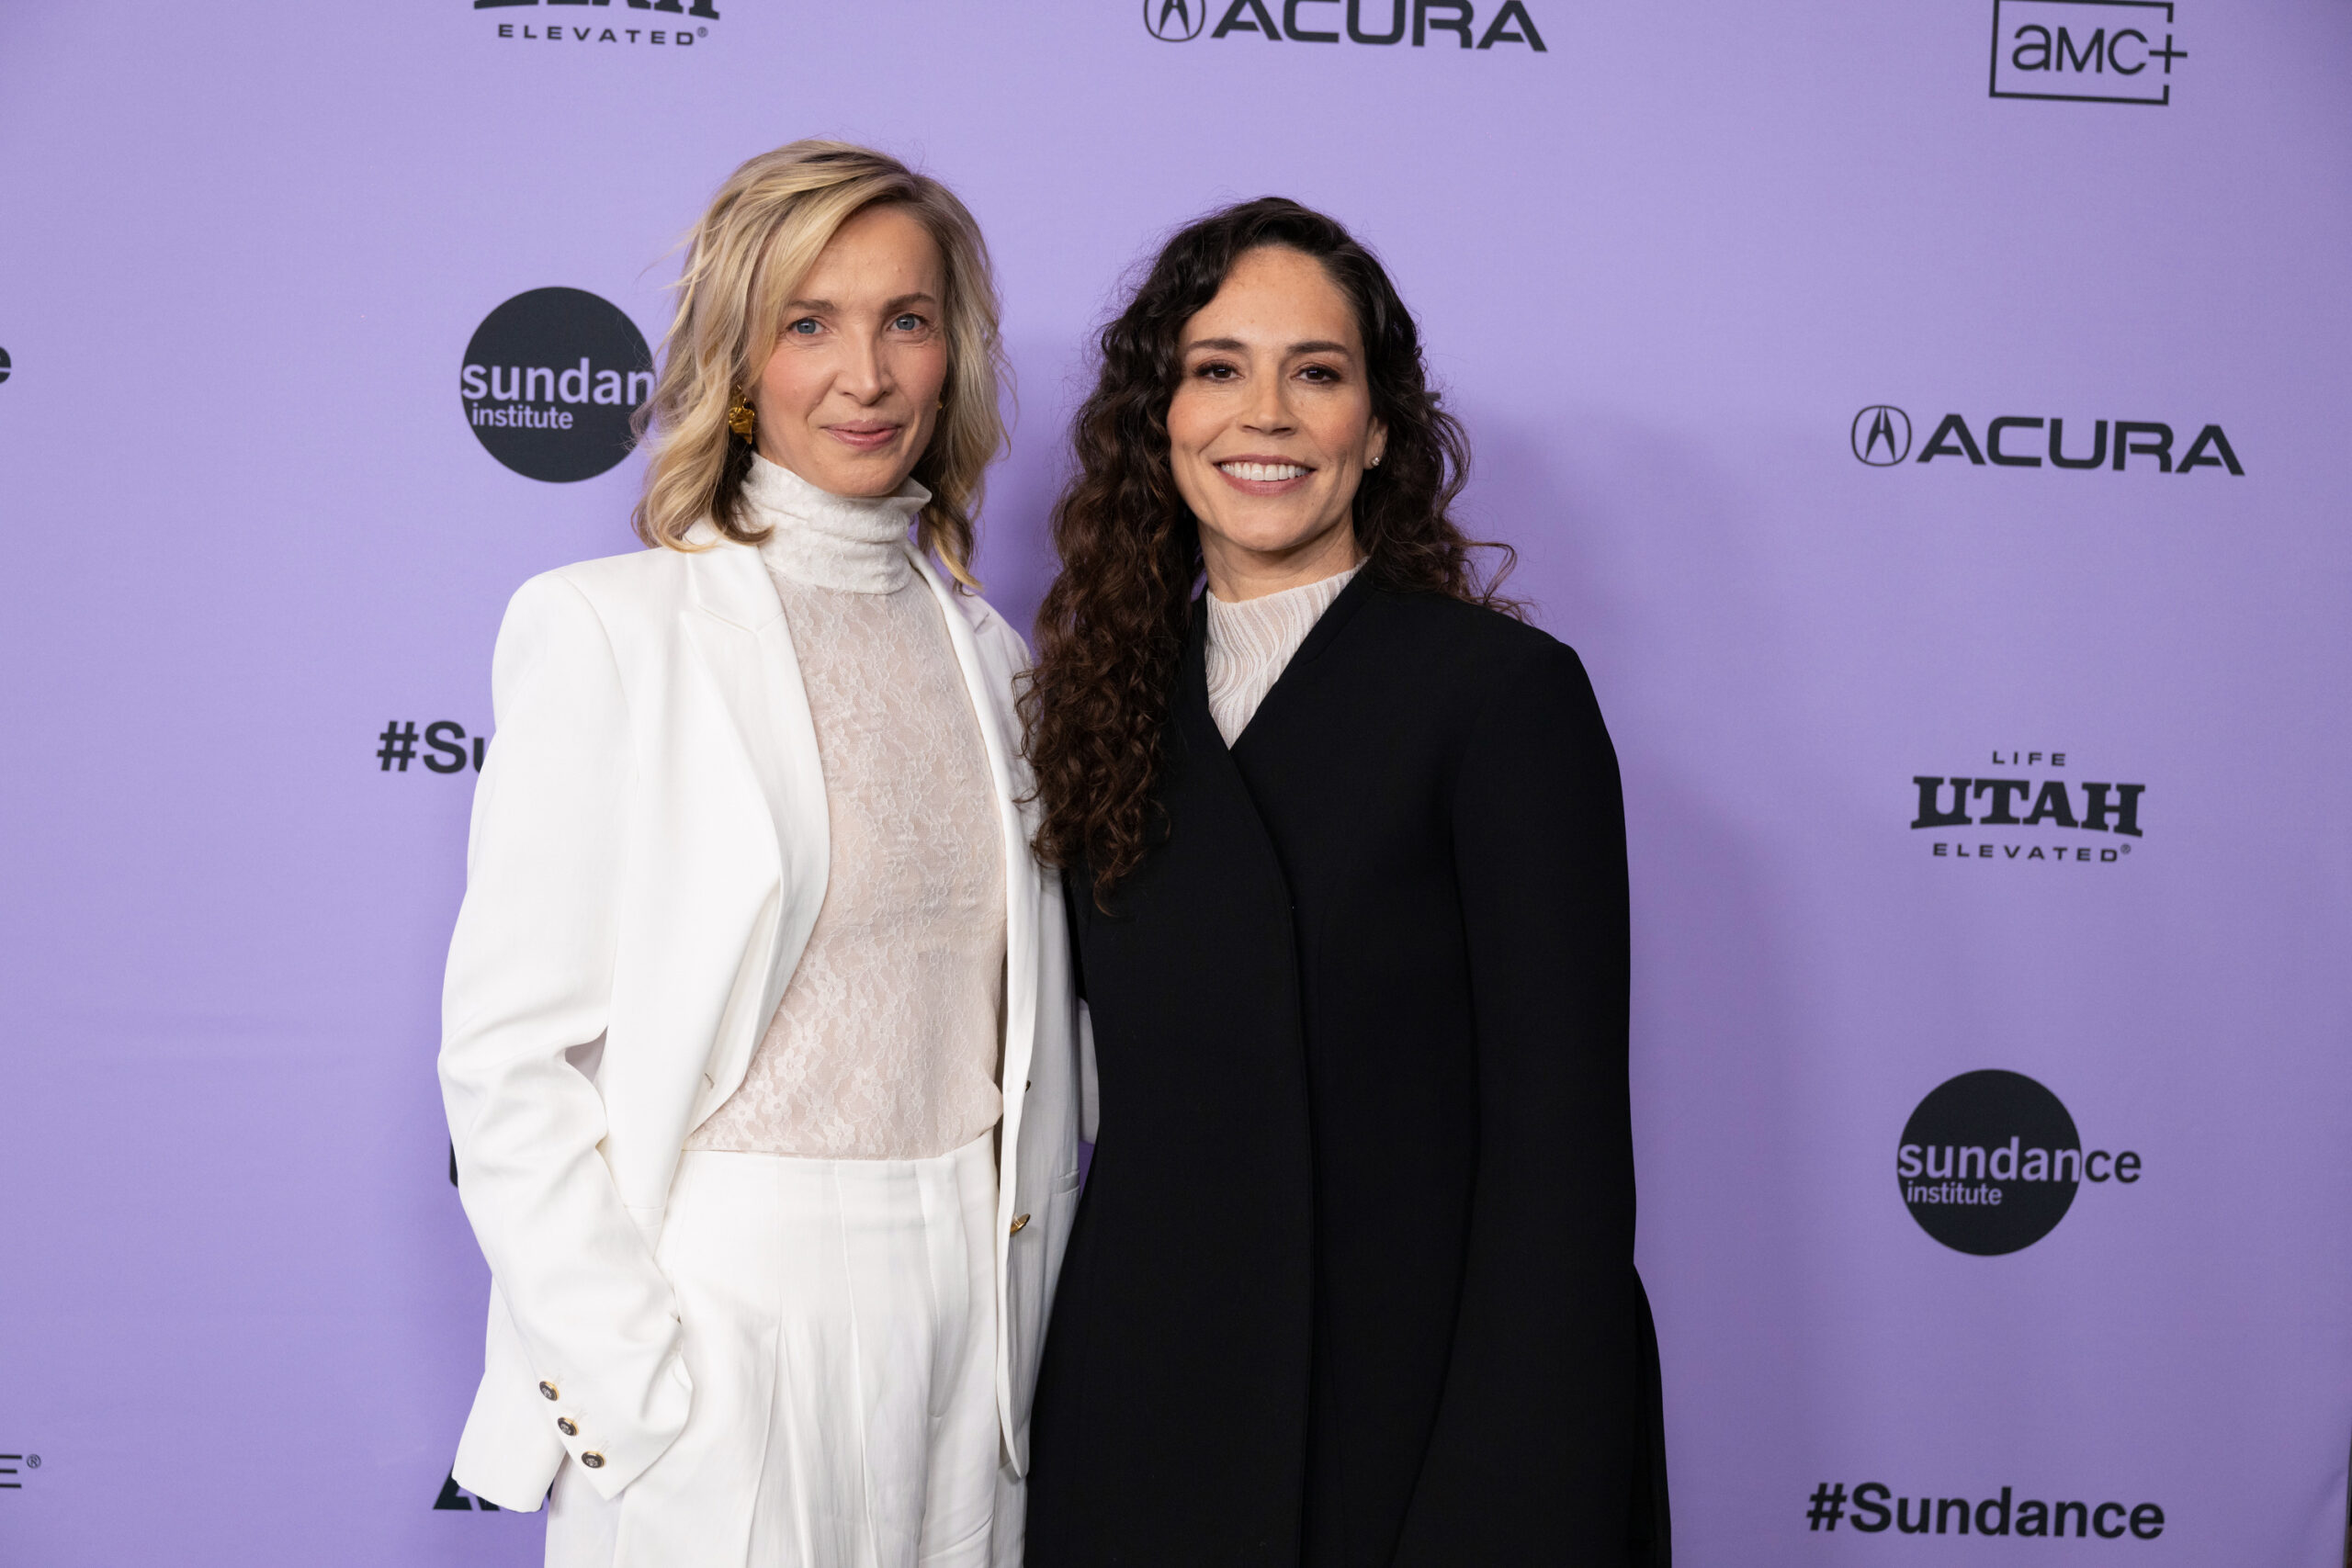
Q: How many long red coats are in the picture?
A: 0